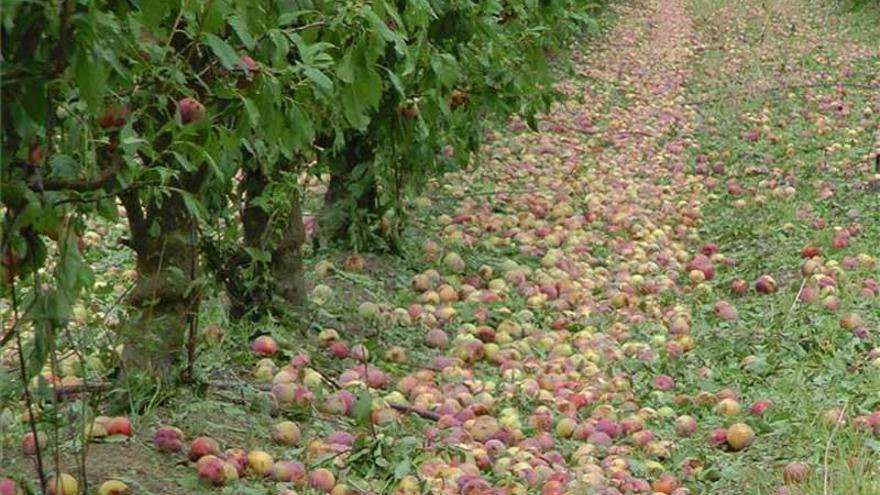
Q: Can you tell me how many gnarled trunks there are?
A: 3